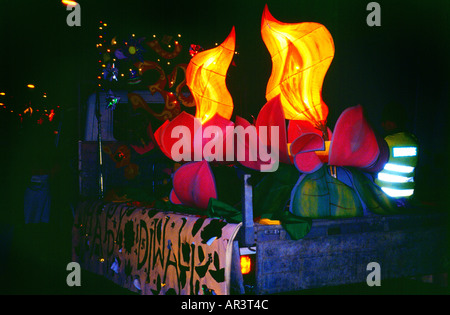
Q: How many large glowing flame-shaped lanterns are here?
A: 2